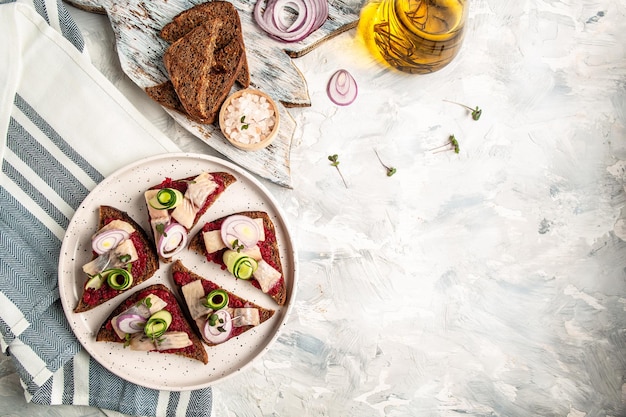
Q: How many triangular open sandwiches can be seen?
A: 5